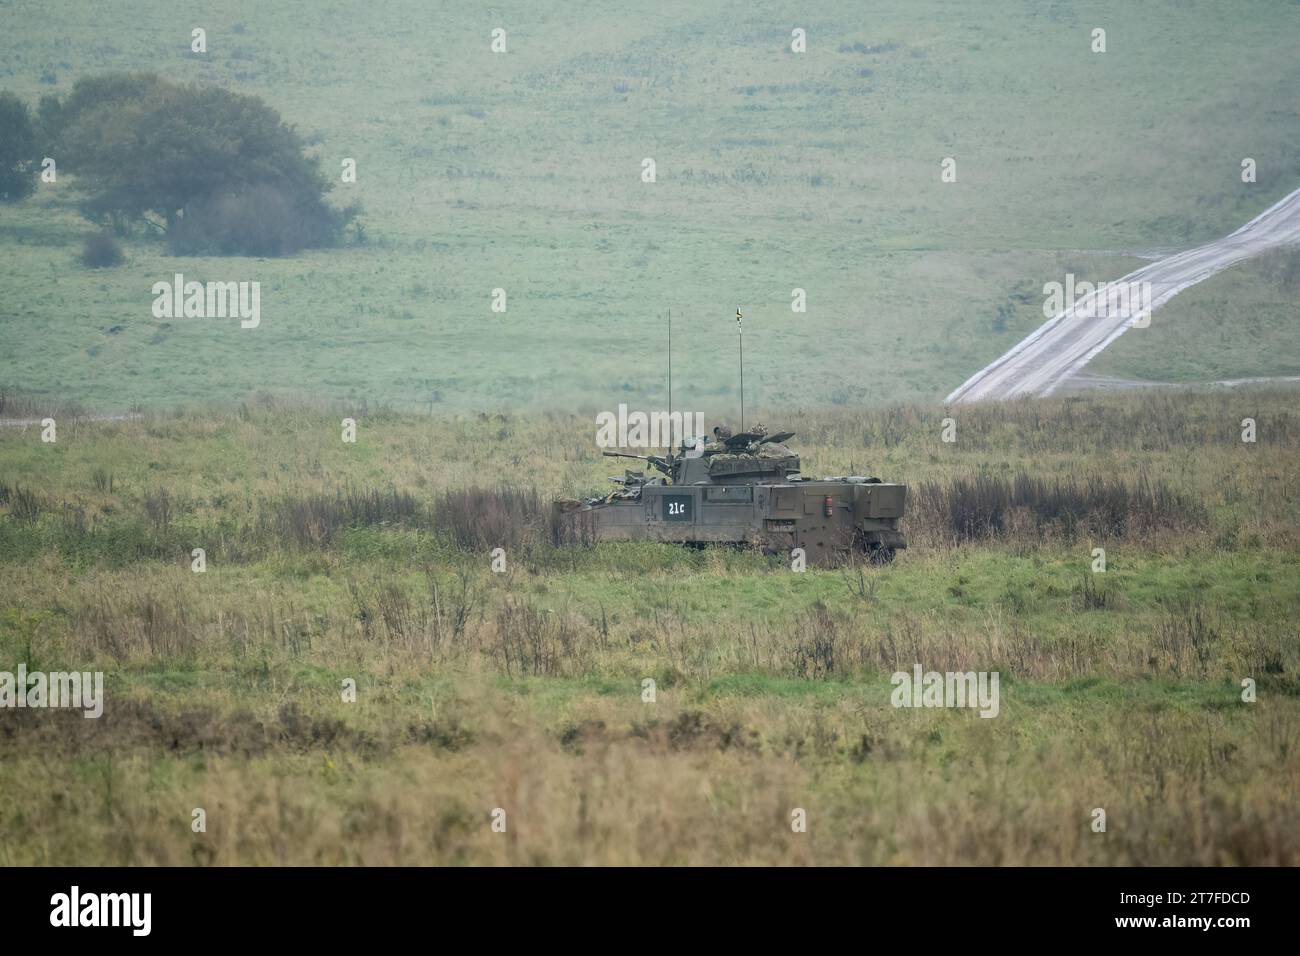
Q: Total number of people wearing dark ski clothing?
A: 0